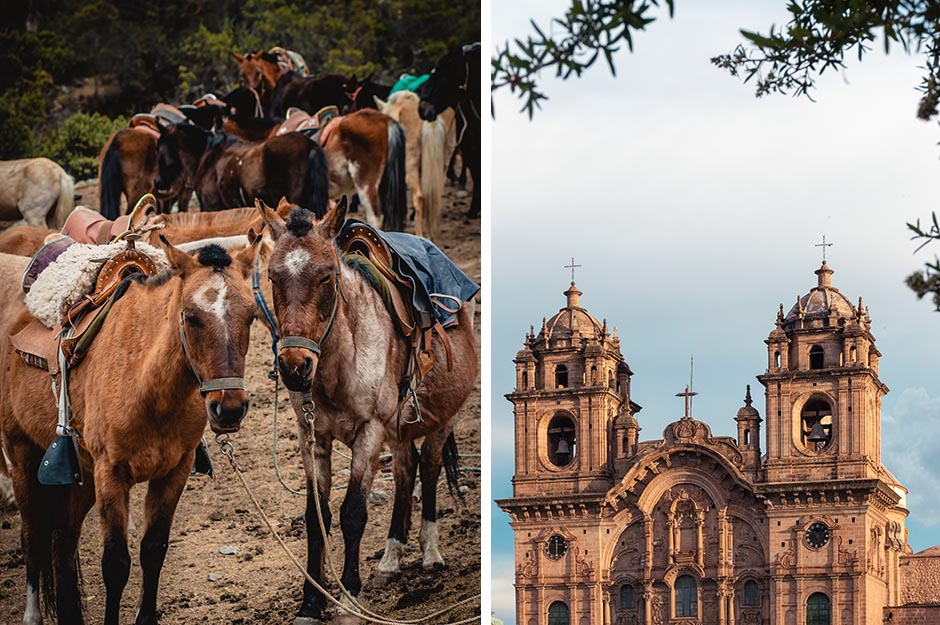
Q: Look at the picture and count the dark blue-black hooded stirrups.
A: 2